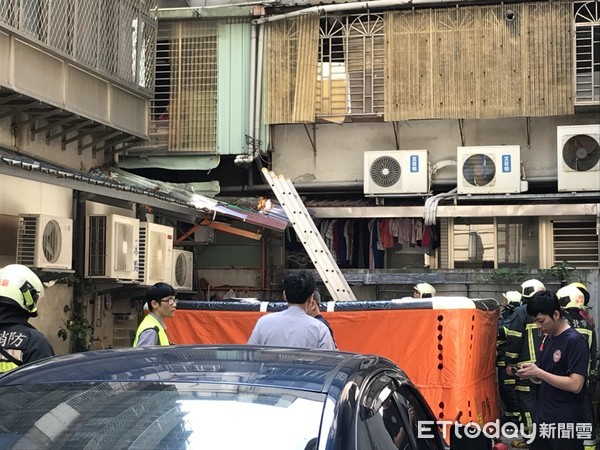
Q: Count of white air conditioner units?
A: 7